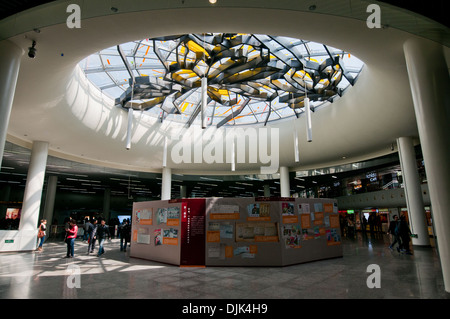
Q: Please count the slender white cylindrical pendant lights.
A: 6